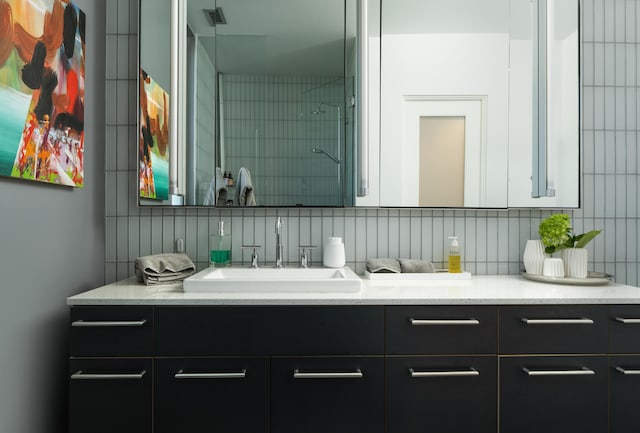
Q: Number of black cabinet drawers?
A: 10